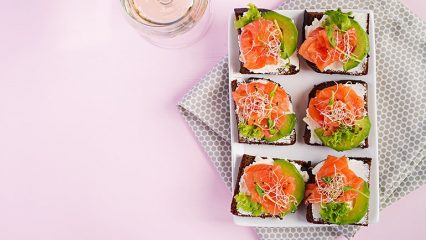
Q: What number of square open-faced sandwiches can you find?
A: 6